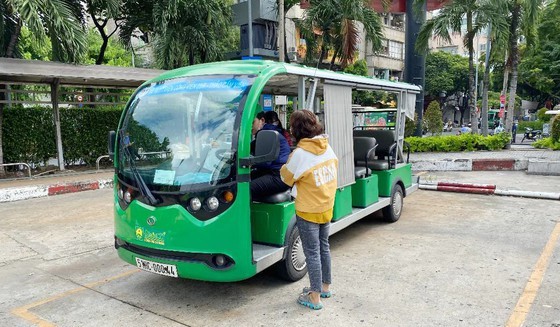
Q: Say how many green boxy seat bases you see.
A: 4